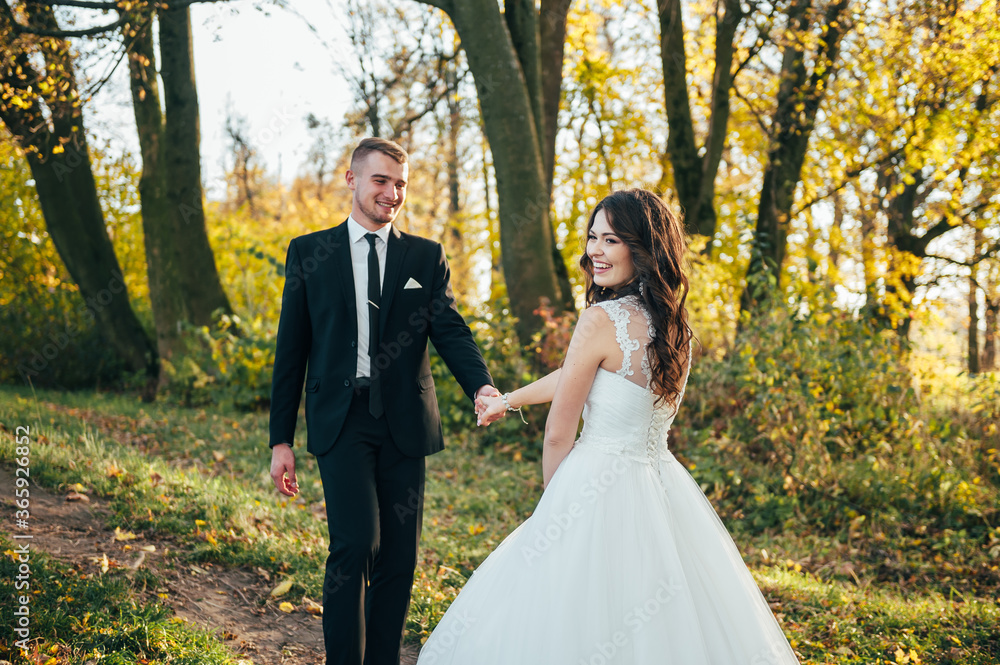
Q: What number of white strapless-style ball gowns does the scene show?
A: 1